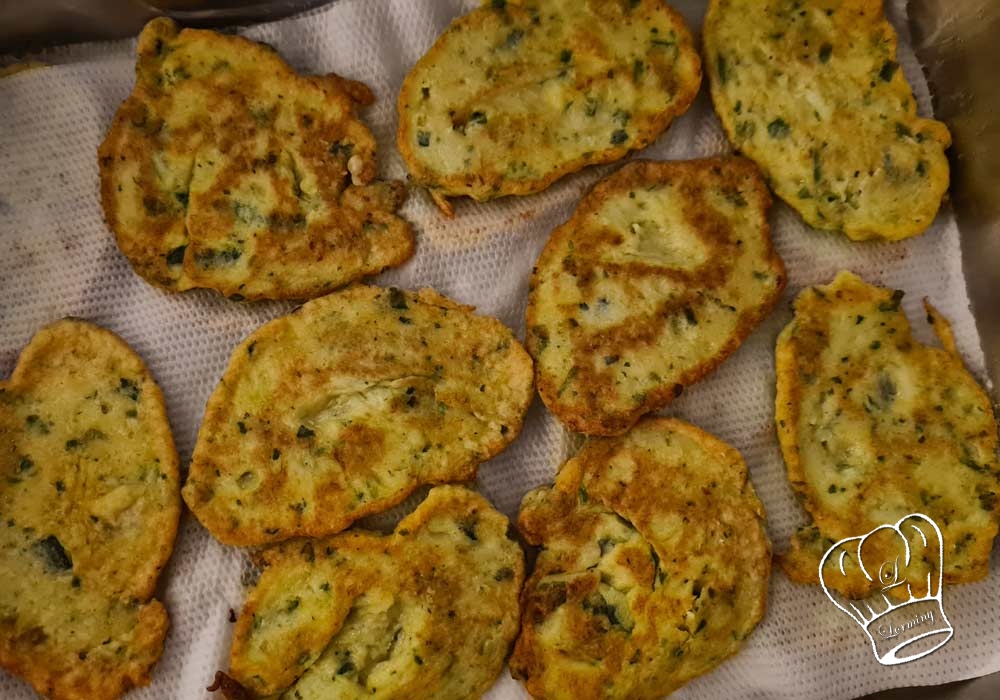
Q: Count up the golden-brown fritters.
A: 9